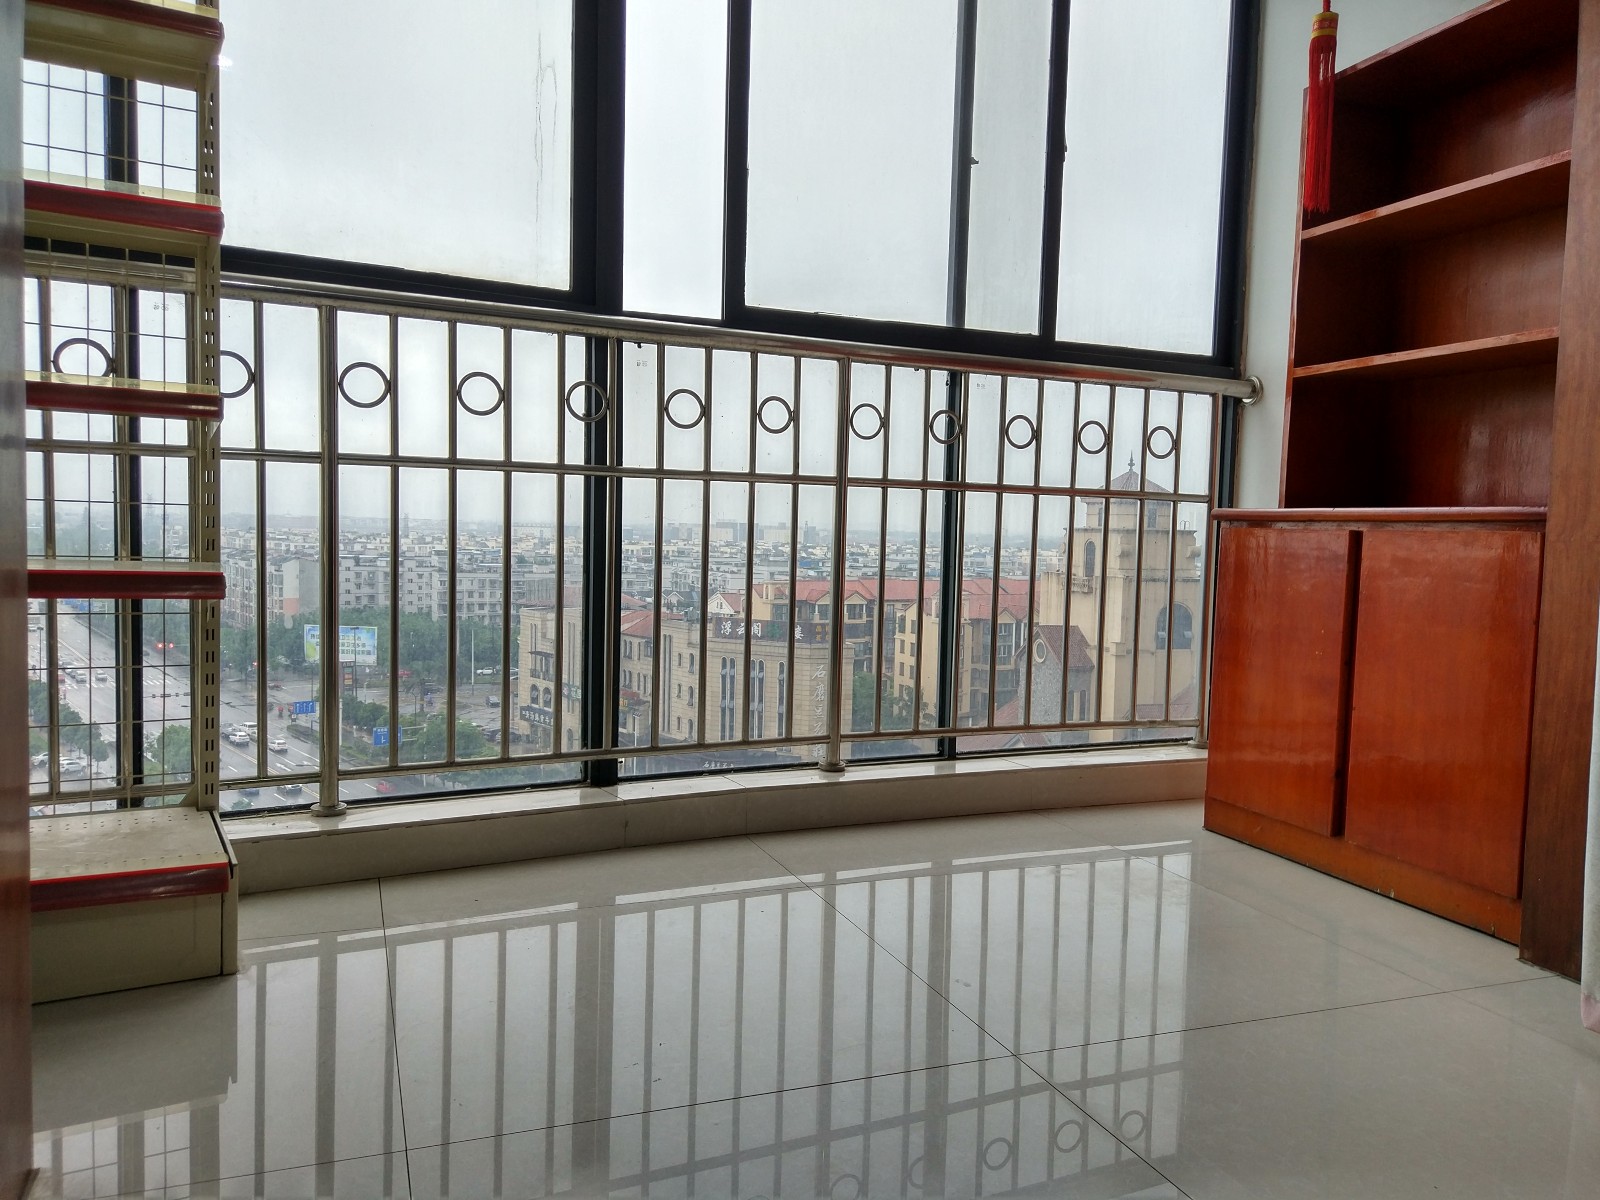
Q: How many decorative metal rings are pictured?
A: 12